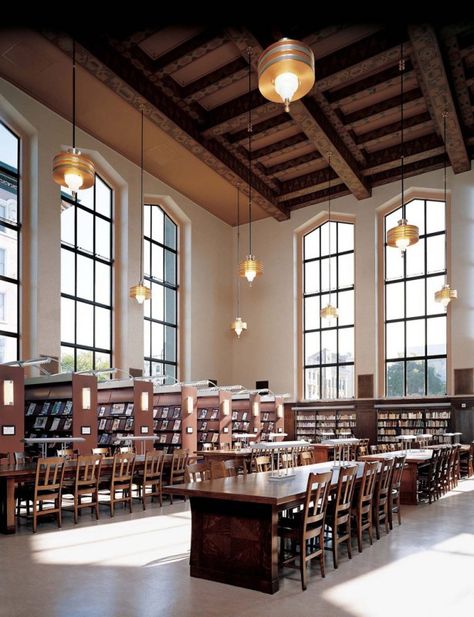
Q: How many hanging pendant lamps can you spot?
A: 8